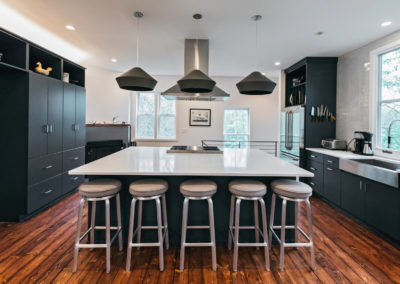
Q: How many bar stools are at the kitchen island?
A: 5